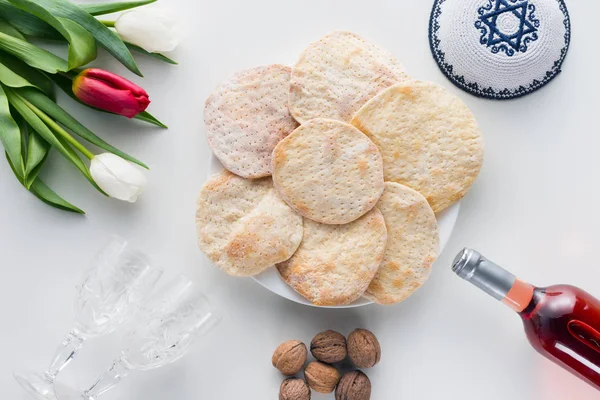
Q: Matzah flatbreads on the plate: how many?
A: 7